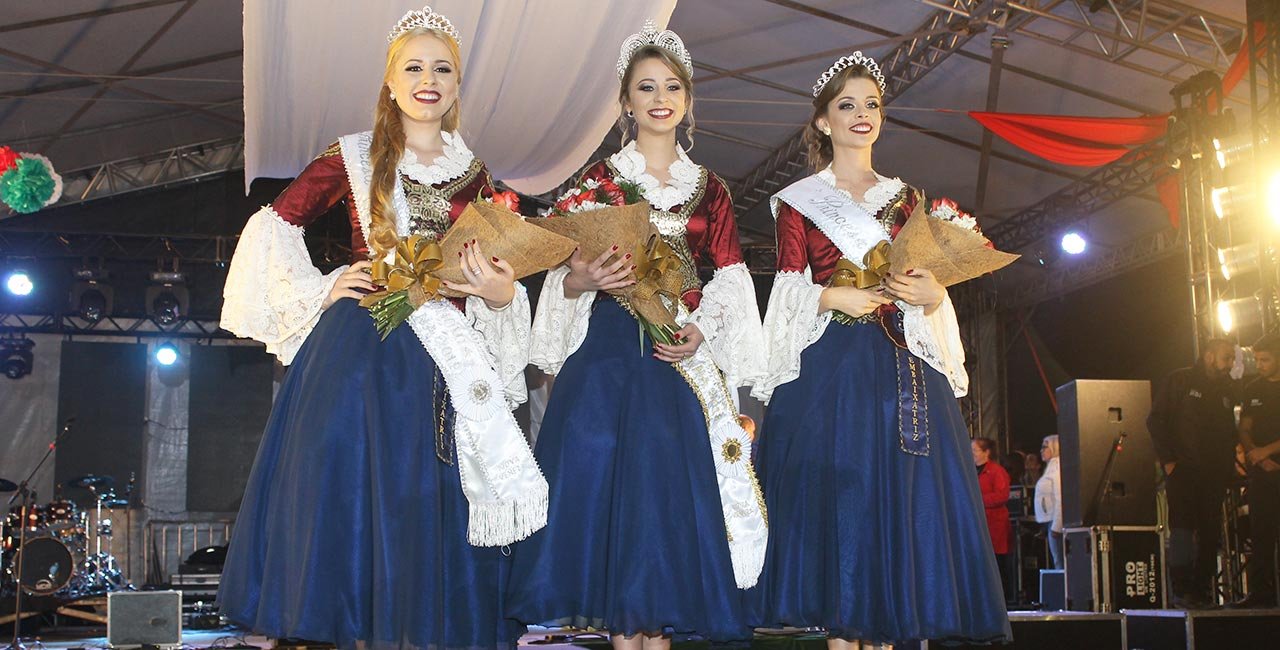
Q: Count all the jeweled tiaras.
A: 3